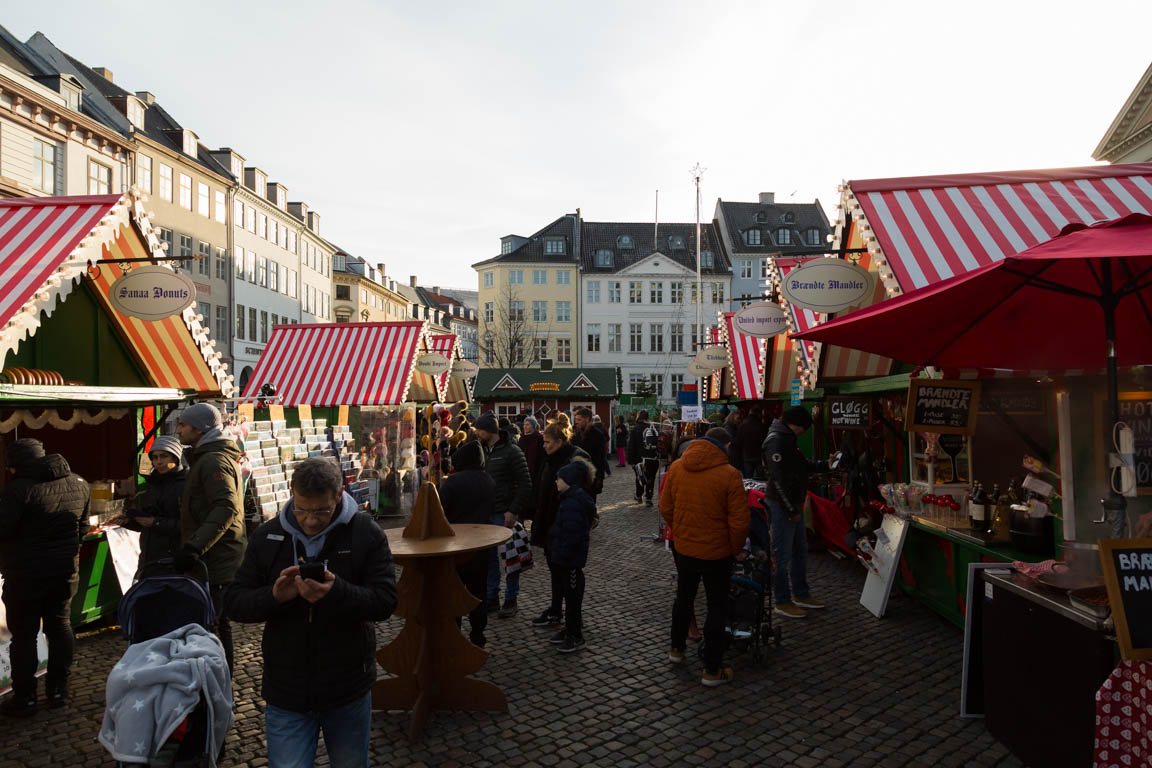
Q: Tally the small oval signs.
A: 7